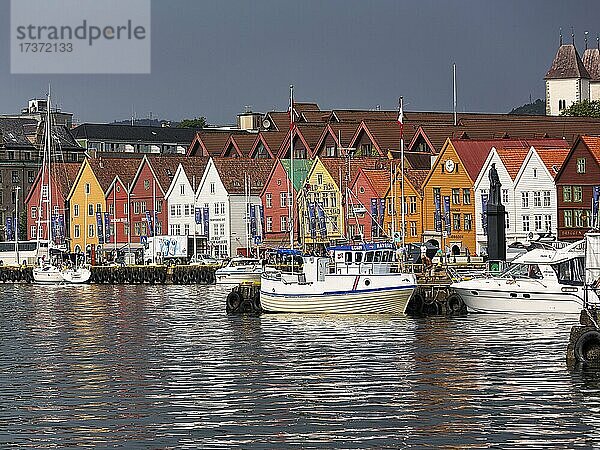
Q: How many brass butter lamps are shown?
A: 0